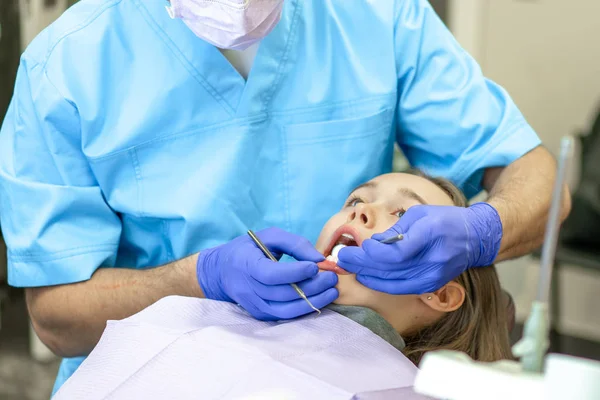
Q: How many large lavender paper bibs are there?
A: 1